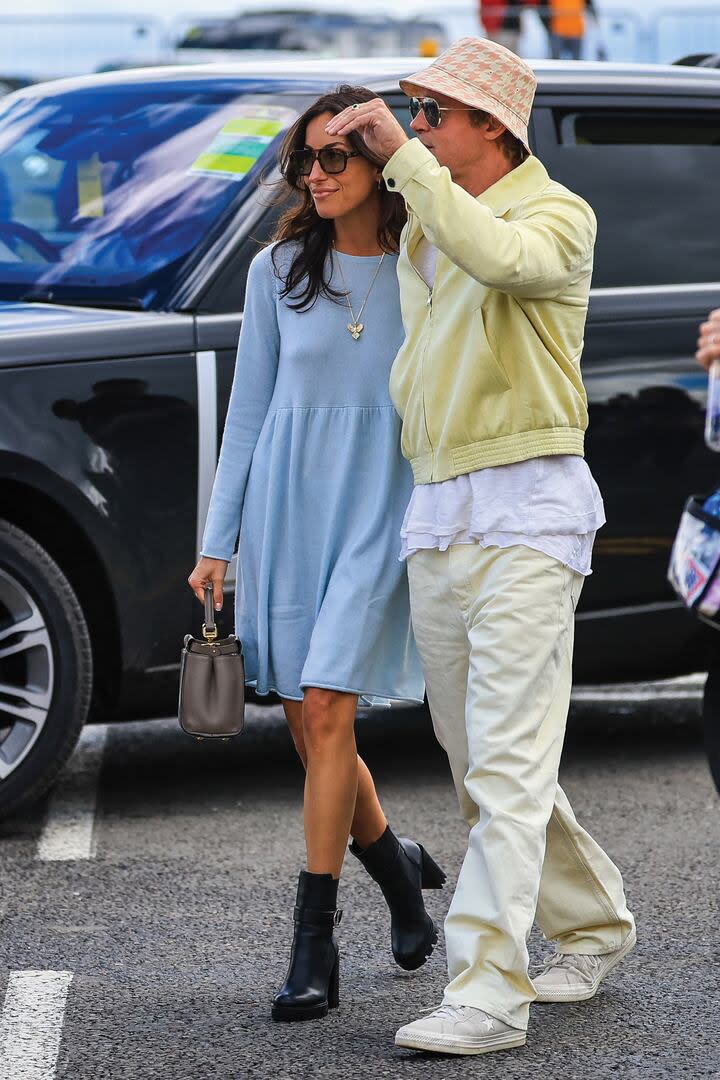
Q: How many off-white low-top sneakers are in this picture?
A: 2